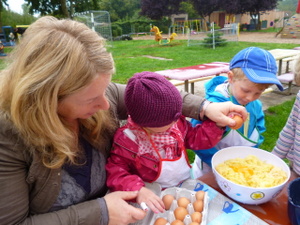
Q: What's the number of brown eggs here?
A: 10